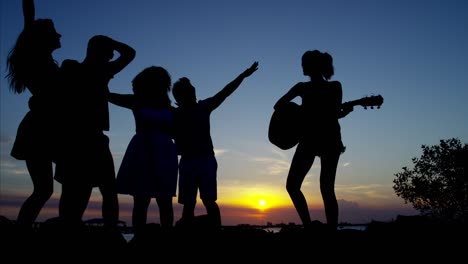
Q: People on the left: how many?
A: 4